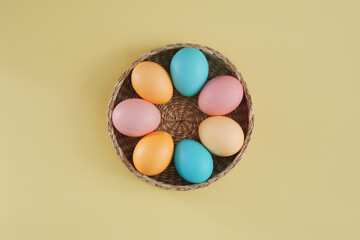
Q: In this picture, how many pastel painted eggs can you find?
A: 7